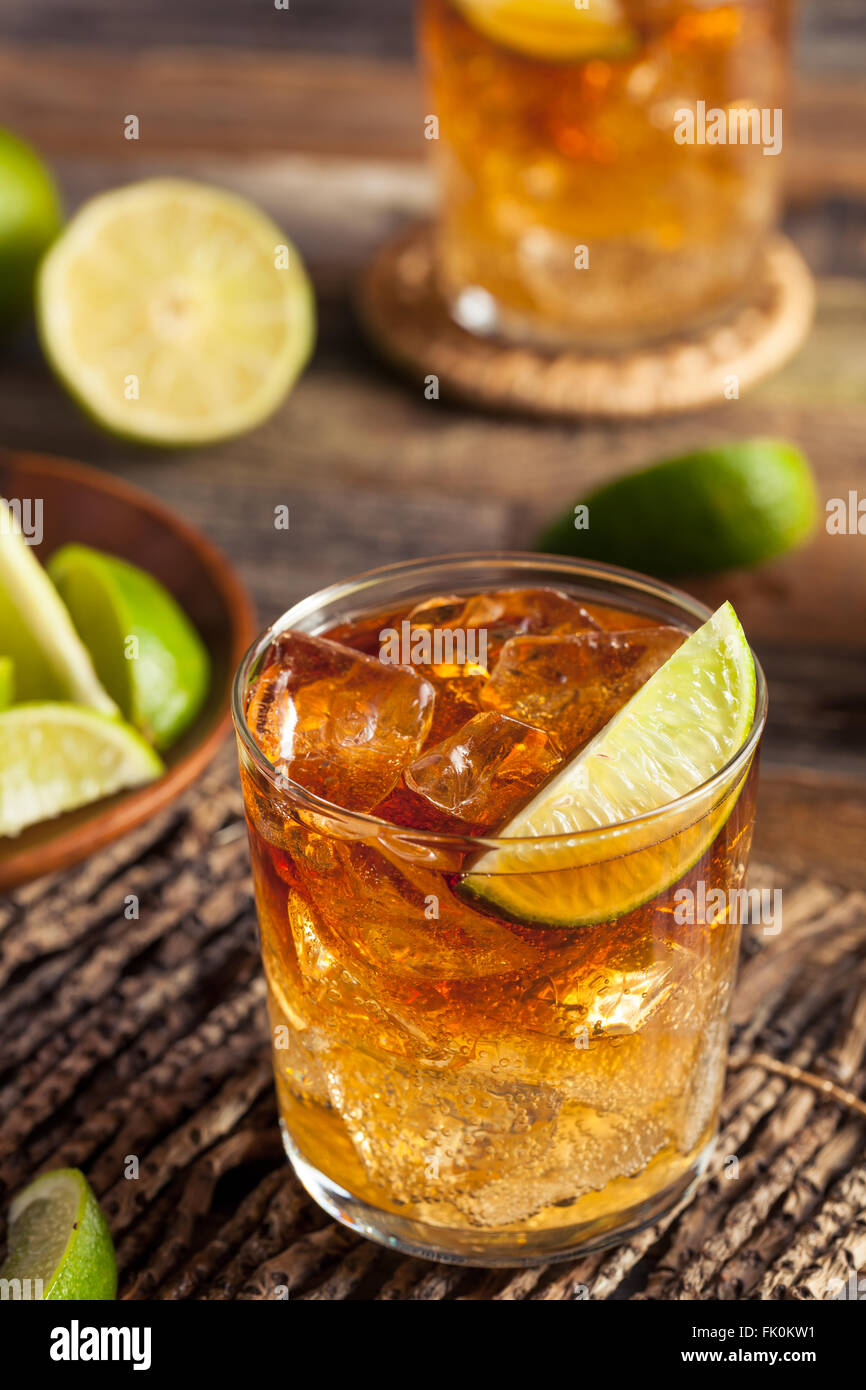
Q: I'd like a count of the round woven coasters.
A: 1